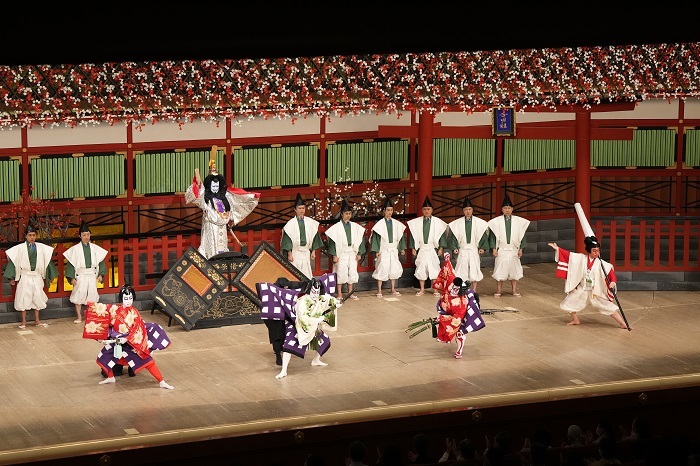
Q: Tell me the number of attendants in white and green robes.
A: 8